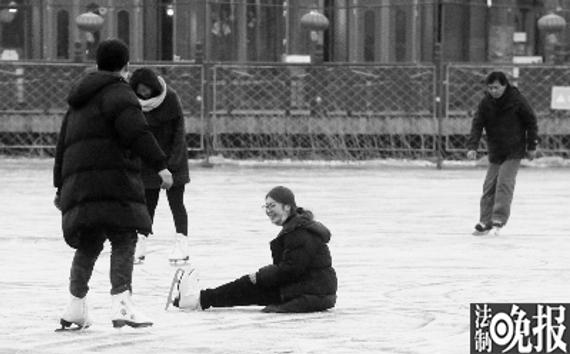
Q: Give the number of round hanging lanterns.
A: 3